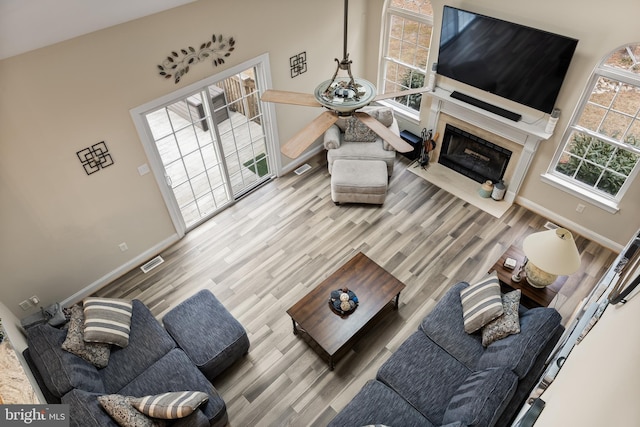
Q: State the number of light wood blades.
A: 4